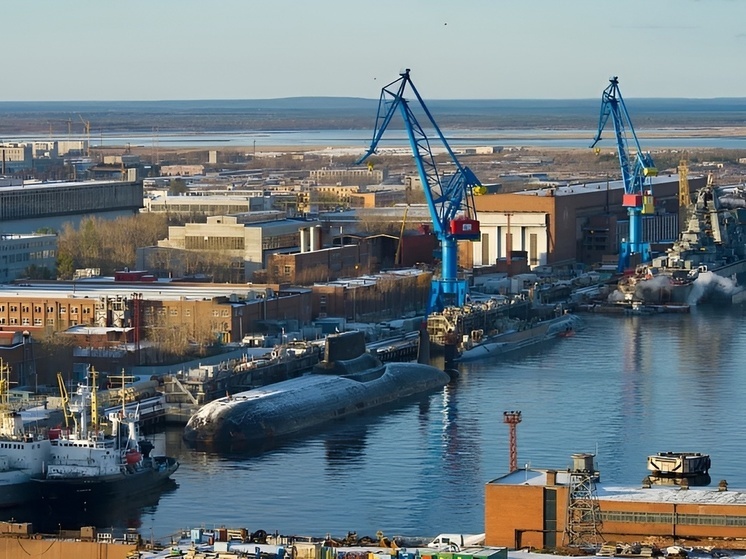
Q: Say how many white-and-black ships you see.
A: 2